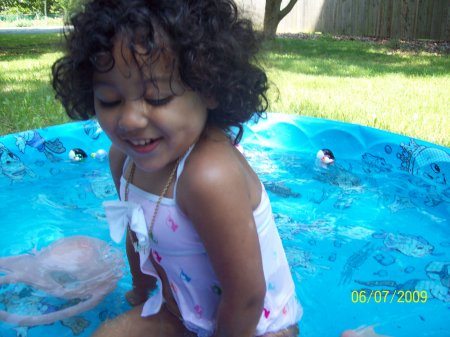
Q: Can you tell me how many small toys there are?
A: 3